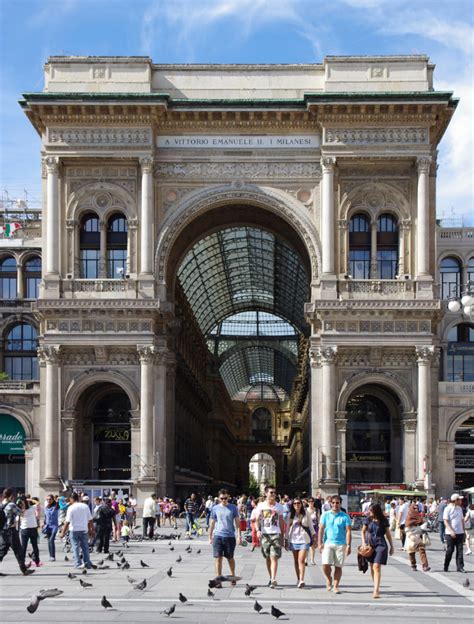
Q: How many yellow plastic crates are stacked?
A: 0